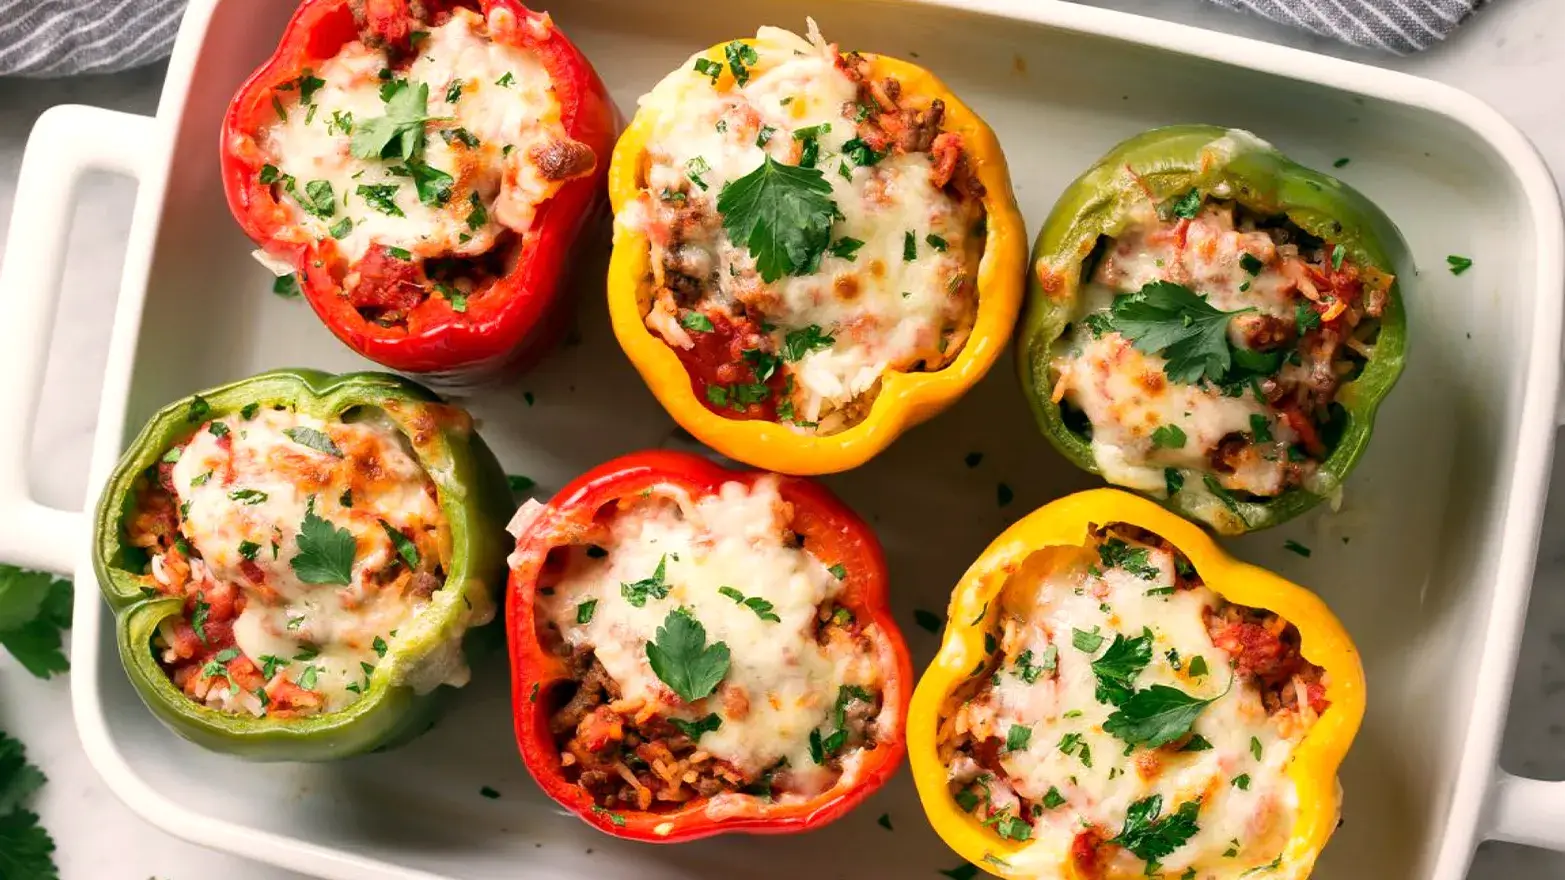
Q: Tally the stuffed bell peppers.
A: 6